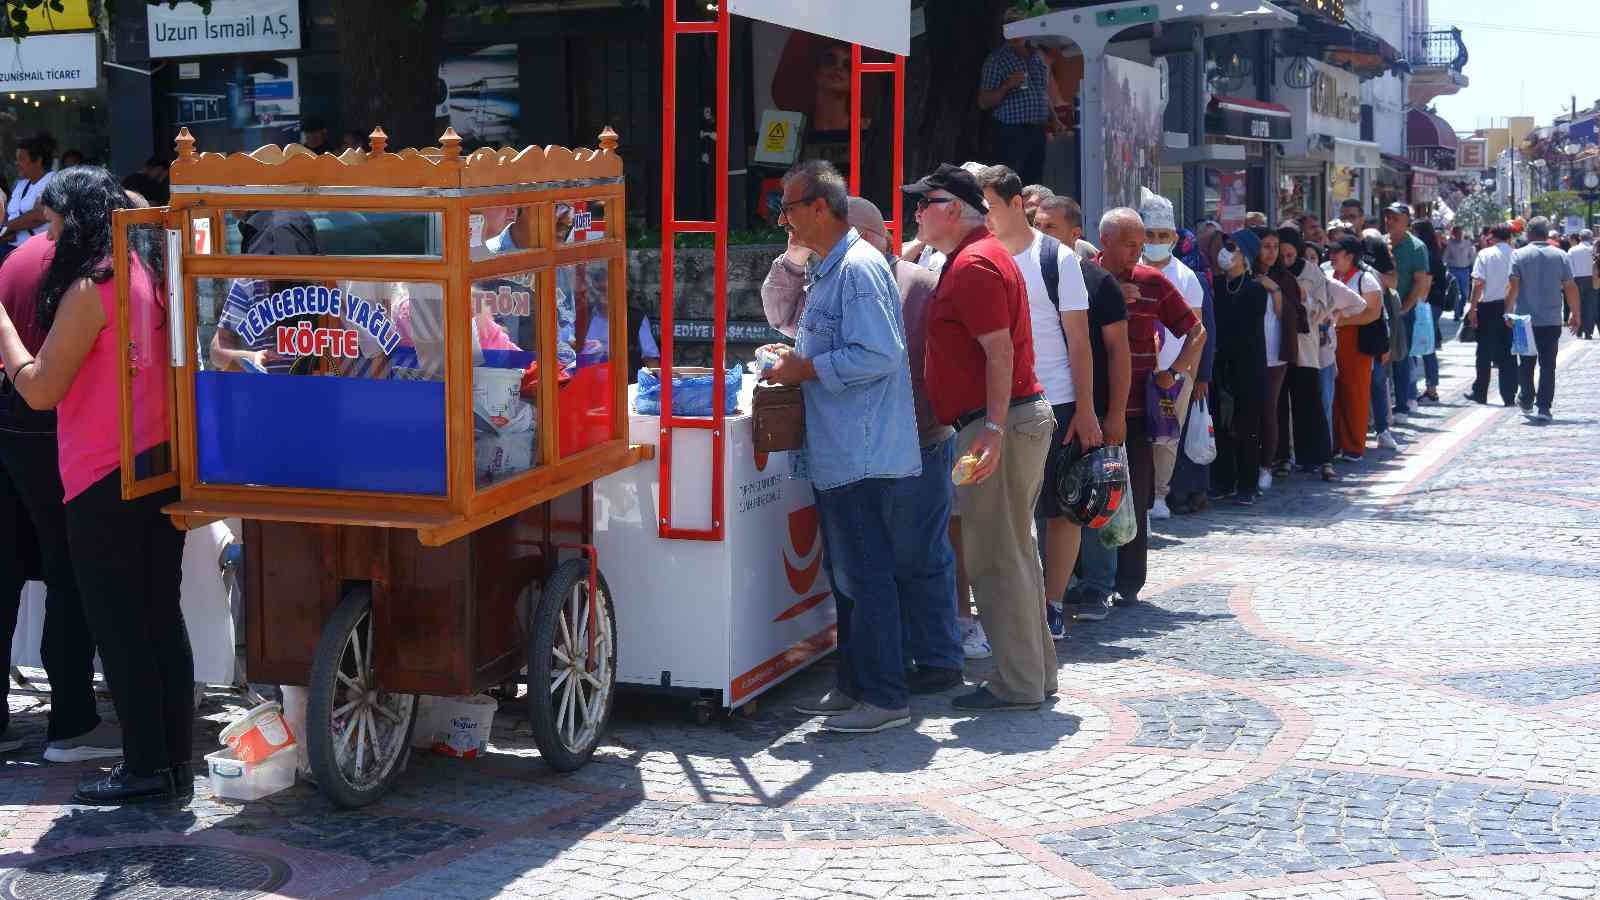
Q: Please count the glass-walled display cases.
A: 1